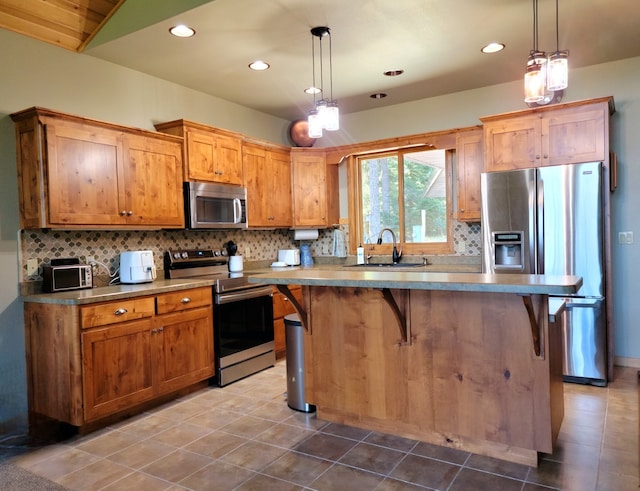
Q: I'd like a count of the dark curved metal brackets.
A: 3